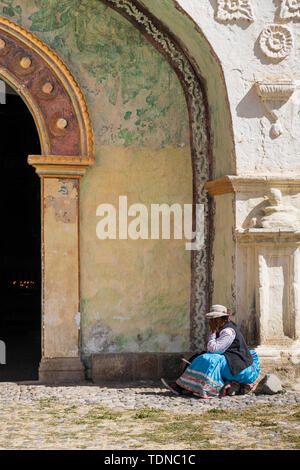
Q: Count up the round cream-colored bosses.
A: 4